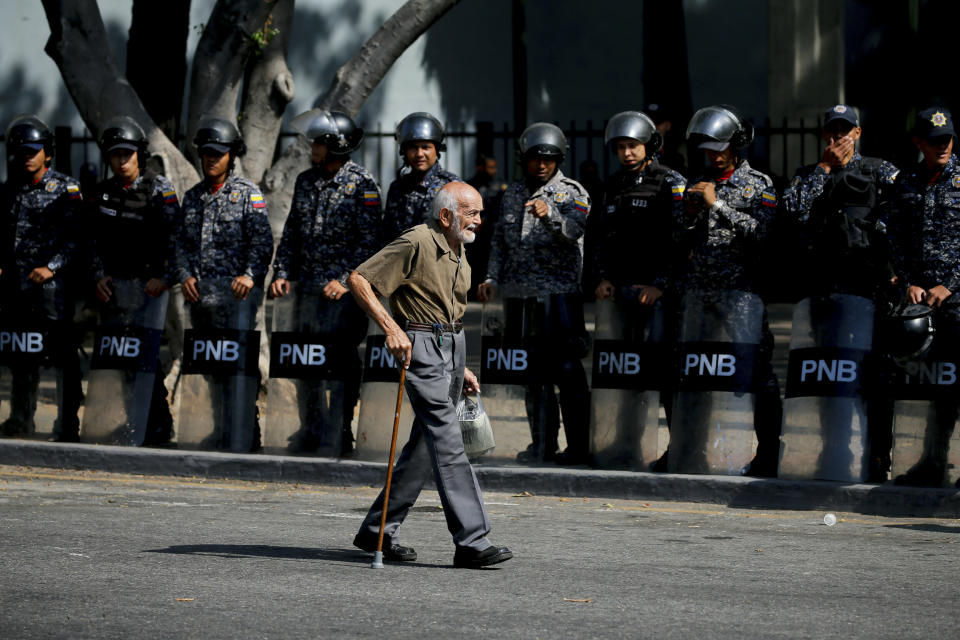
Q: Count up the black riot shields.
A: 10